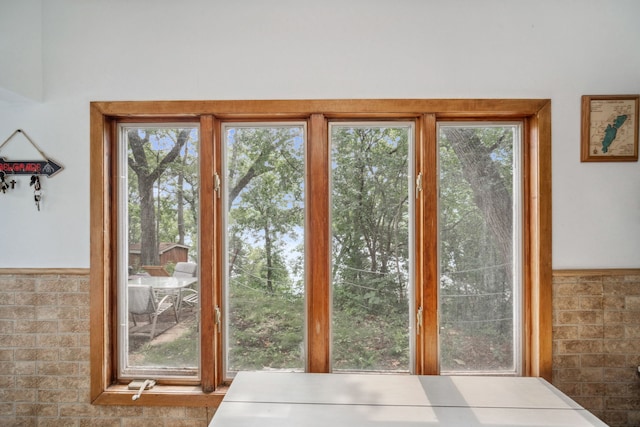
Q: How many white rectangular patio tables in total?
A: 1